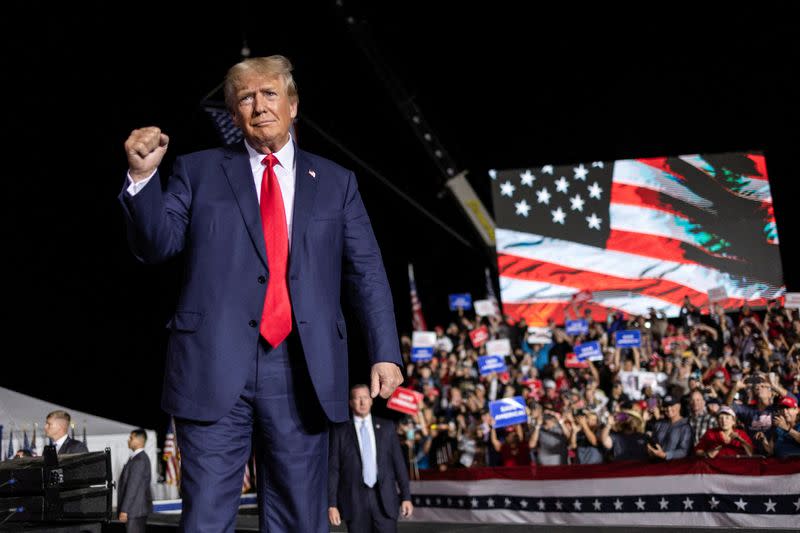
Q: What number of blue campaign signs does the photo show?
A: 7